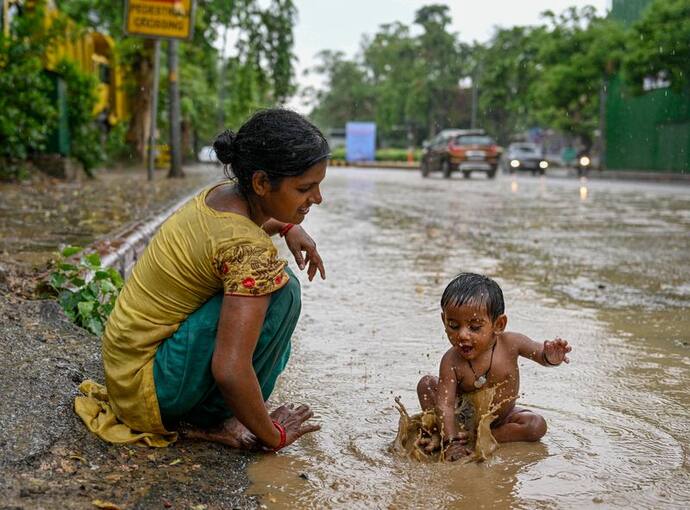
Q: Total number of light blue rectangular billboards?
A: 1